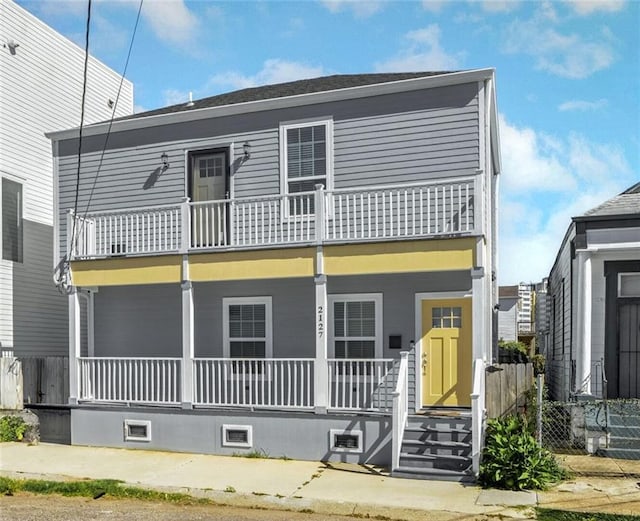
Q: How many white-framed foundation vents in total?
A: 3